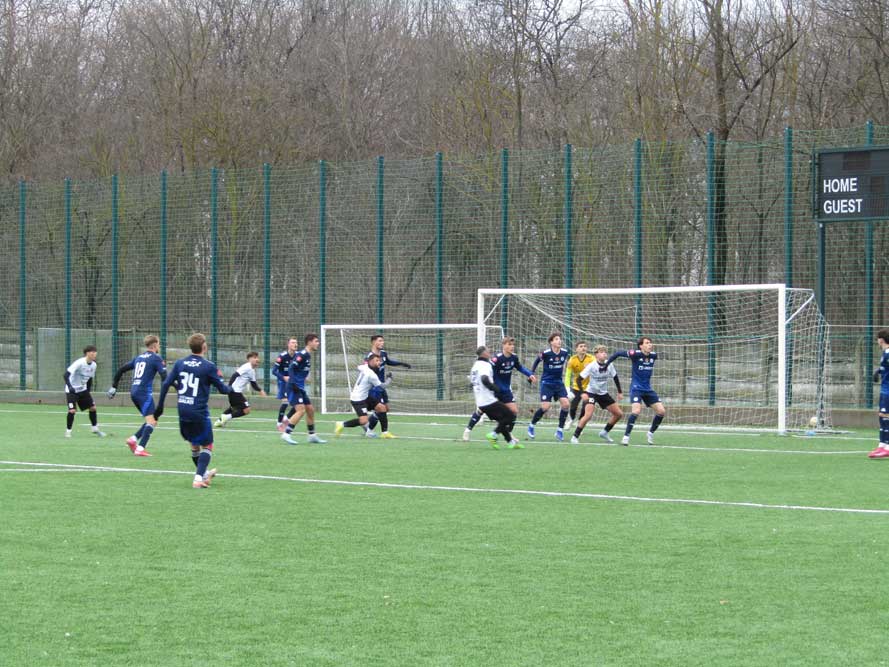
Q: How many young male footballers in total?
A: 15